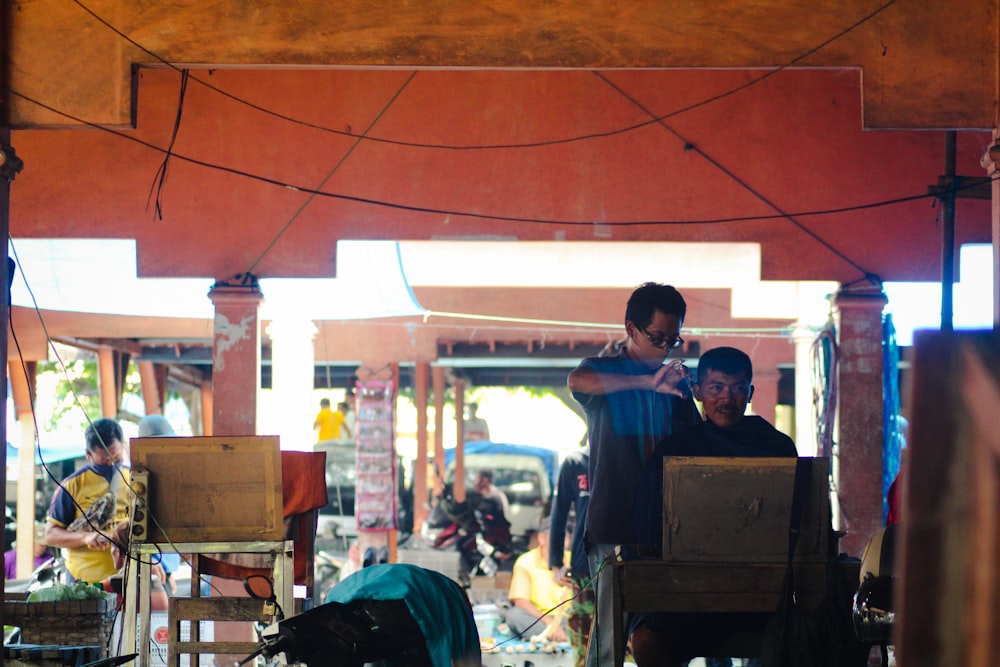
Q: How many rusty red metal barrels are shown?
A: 0